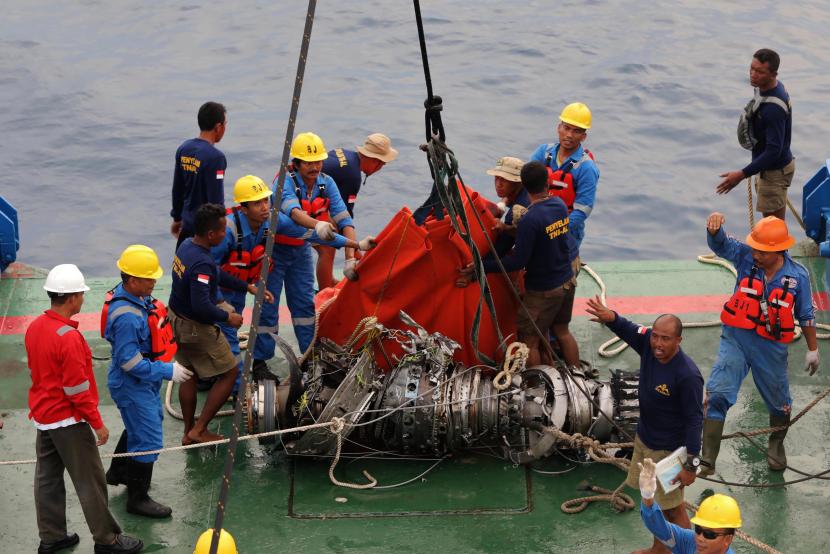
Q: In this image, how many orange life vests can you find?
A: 5